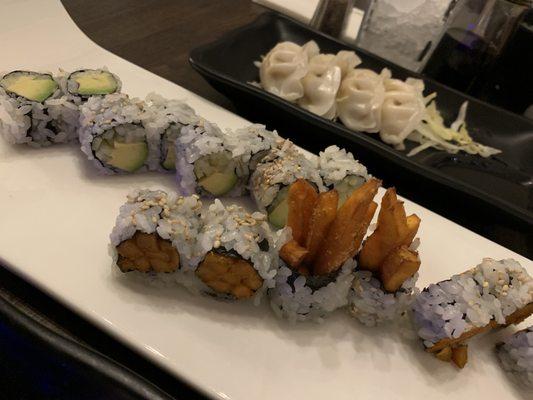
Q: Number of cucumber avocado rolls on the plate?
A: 8